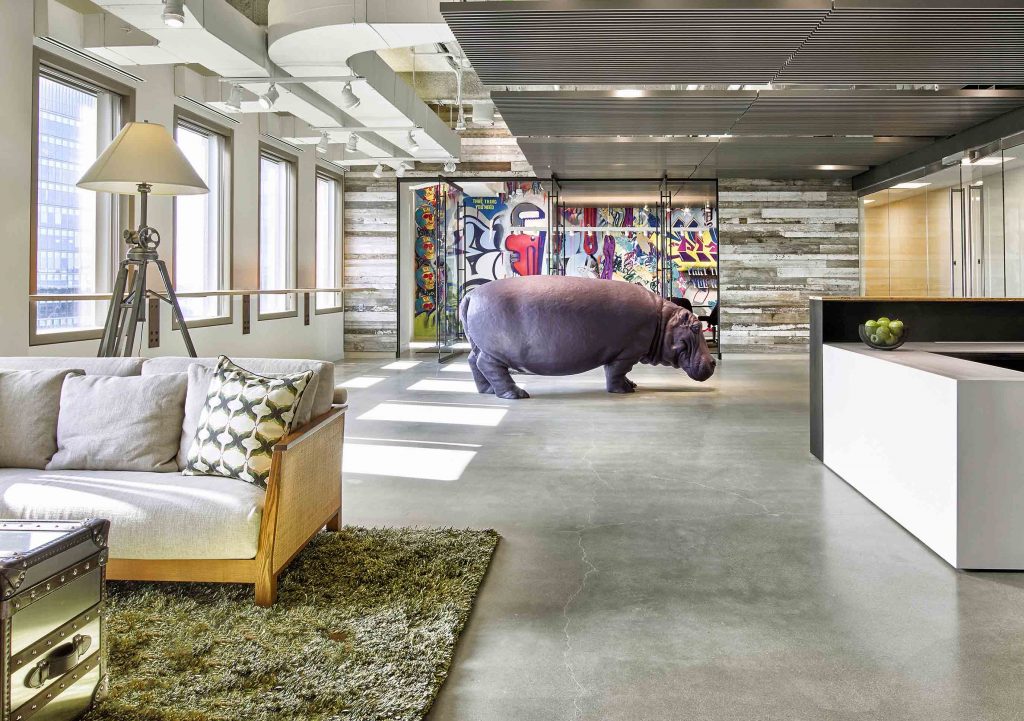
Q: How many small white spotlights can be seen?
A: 10